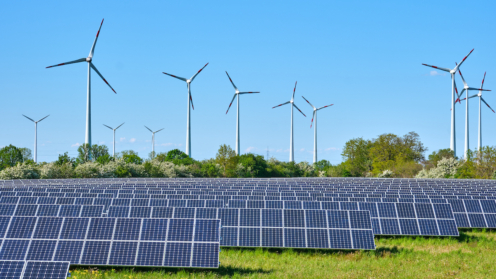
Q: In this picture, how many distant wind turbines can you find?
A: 11